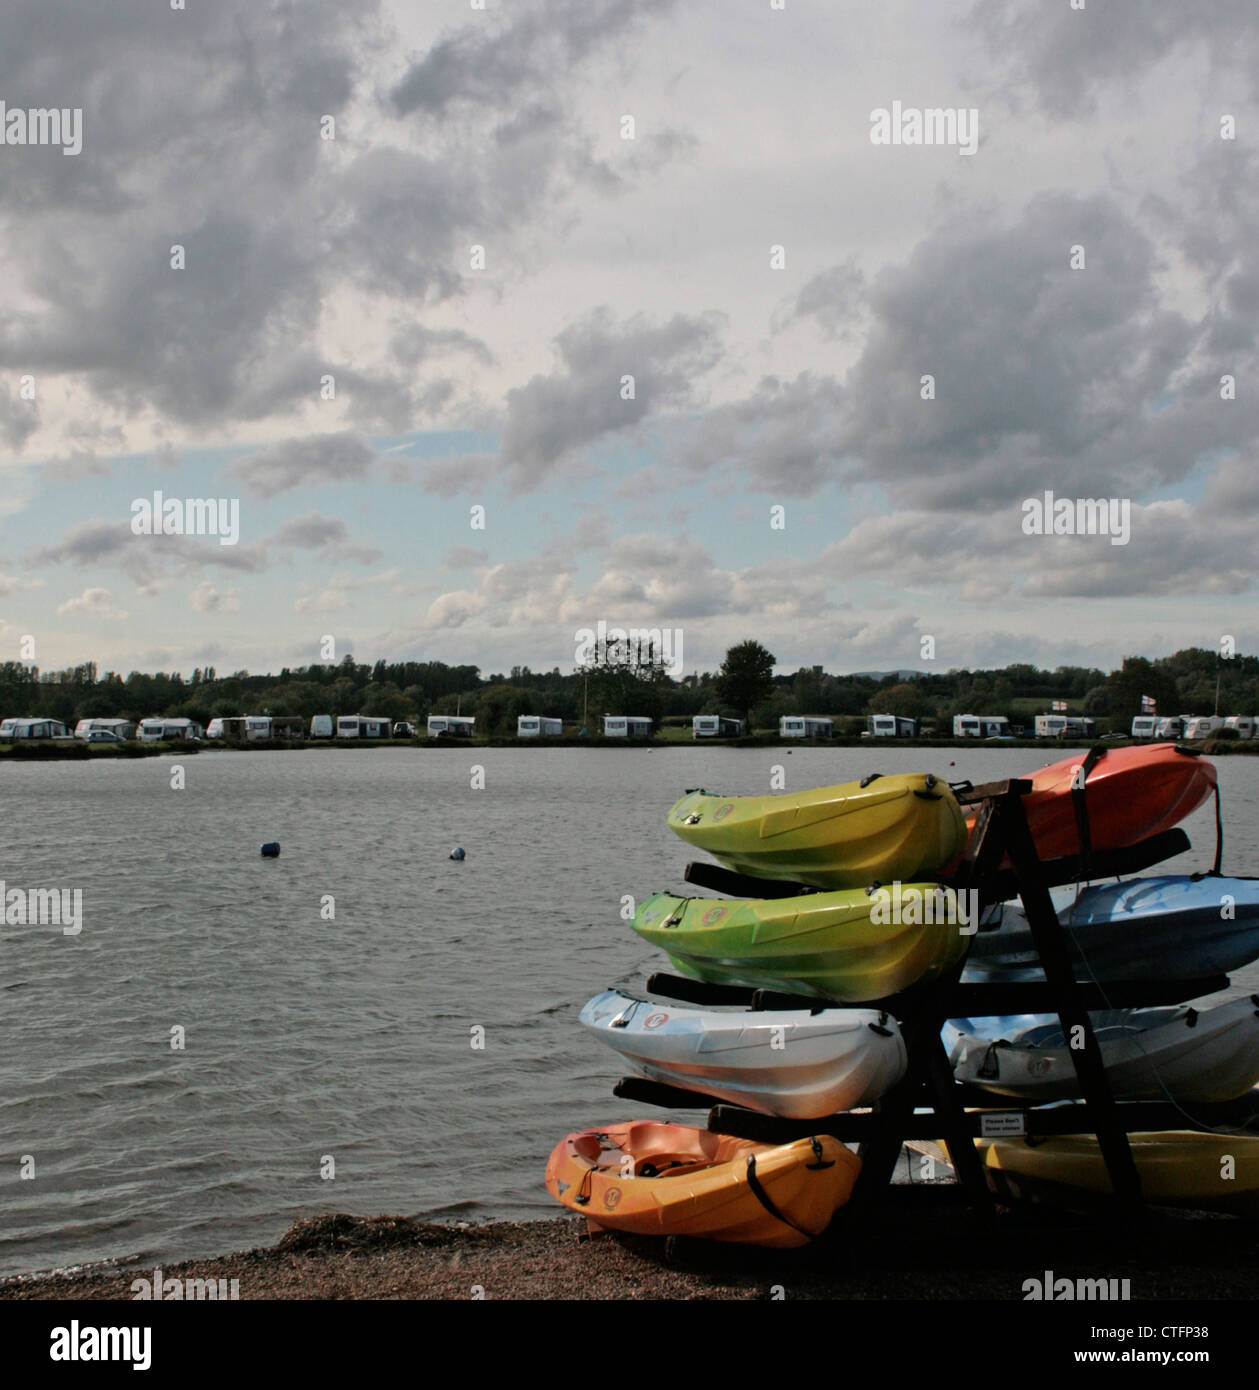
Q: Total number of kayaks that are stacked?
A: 8